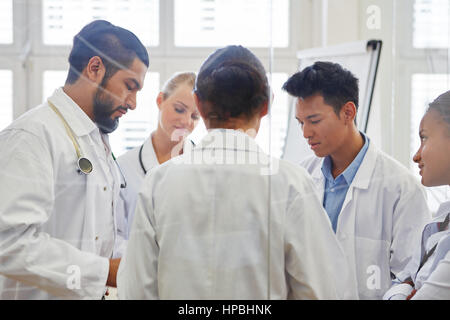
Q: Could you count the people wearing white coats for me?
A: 5